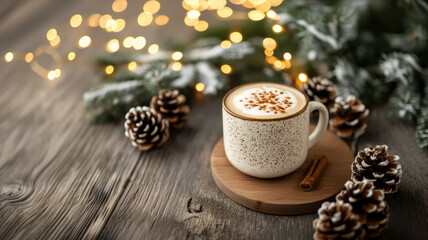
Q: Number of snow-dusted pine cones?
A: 7